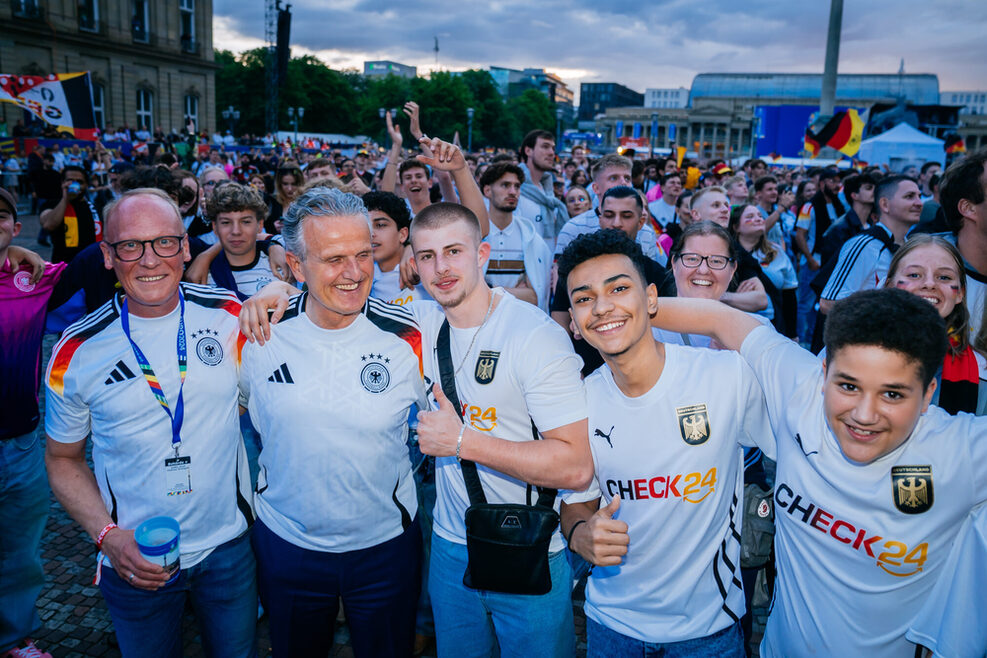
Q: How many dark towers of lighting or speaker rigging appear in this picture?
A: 1